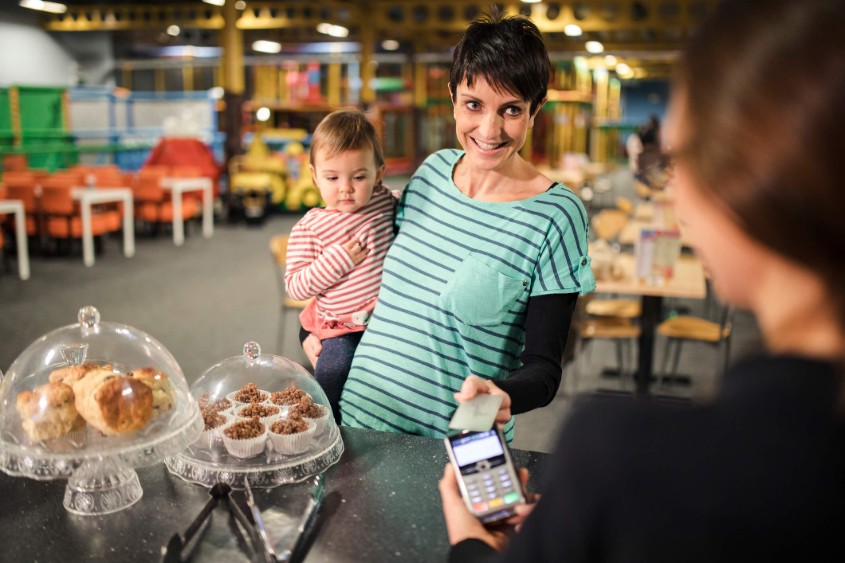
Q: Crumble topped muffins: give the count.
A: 8